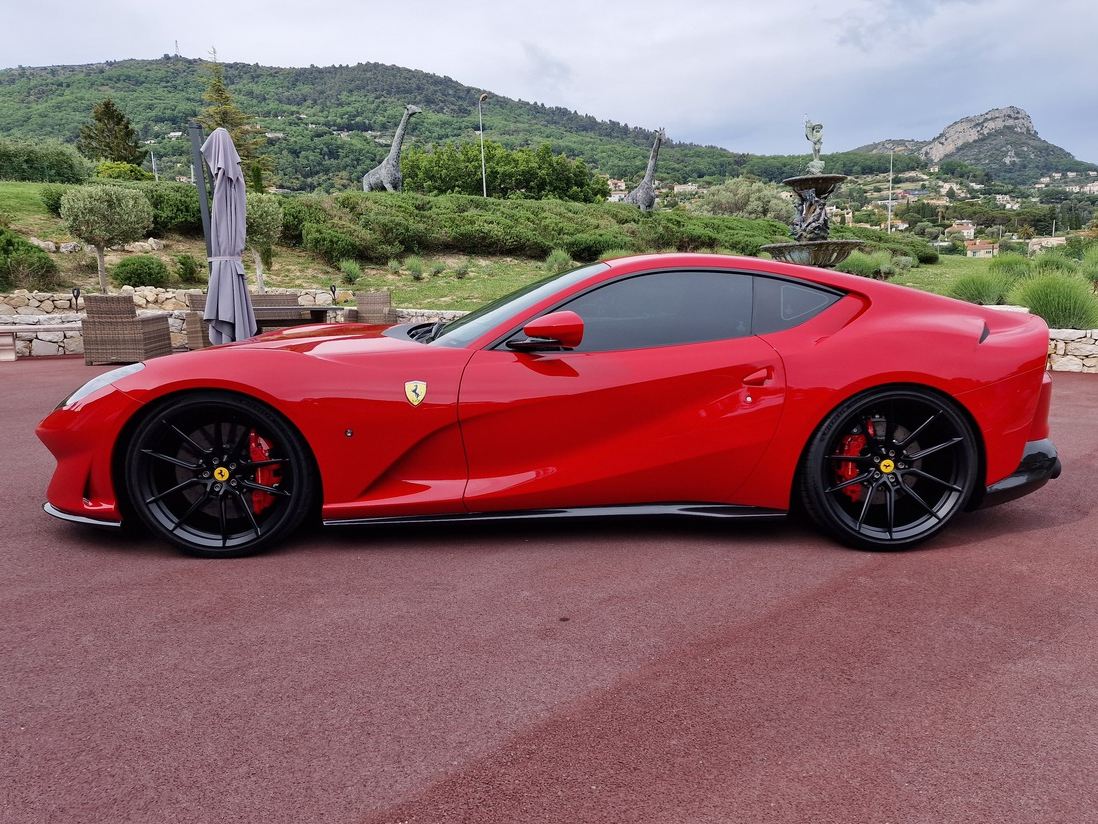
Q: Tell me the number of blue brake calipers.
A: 0